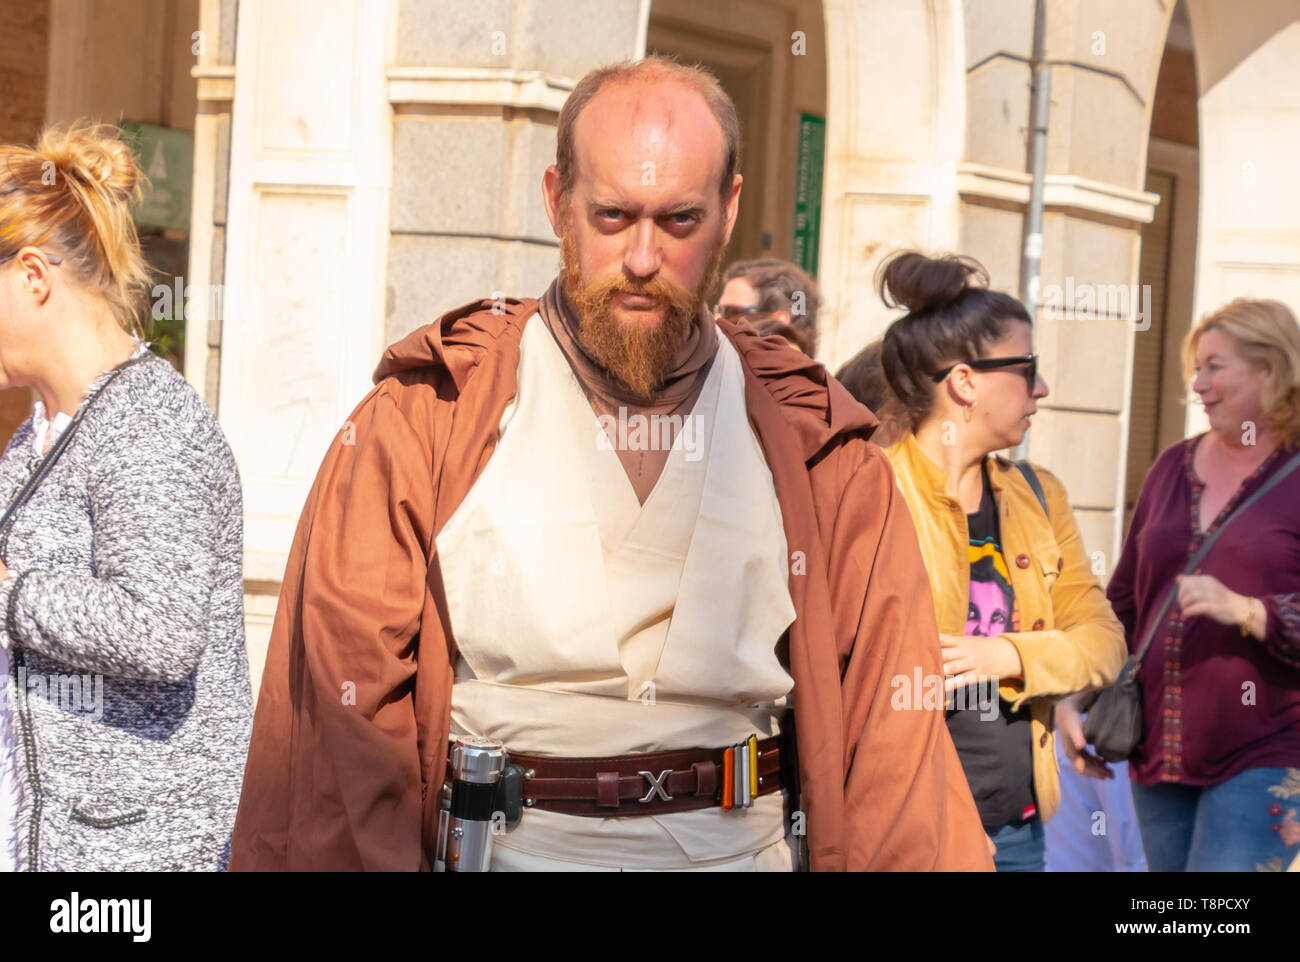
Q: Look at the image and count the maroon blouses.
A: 1